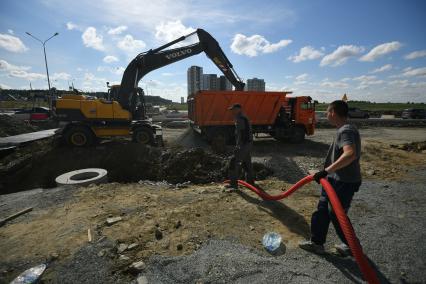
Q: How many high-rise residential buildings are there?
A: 4